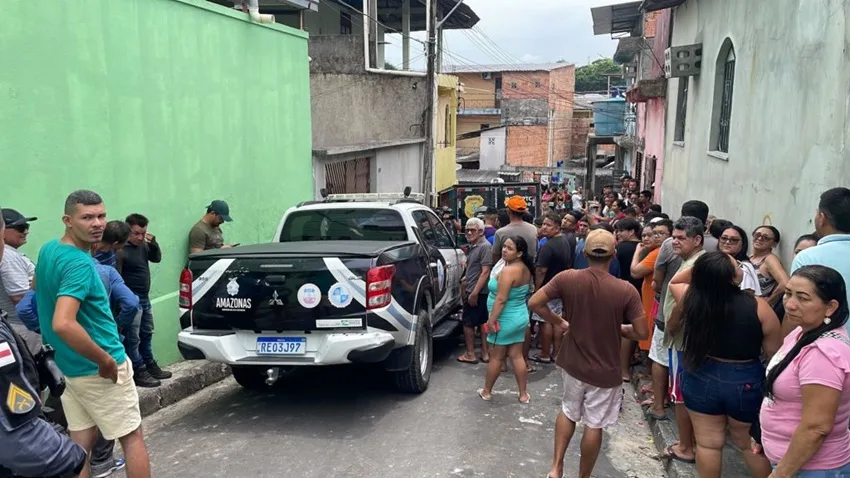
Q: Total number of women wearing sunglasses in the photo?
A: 2